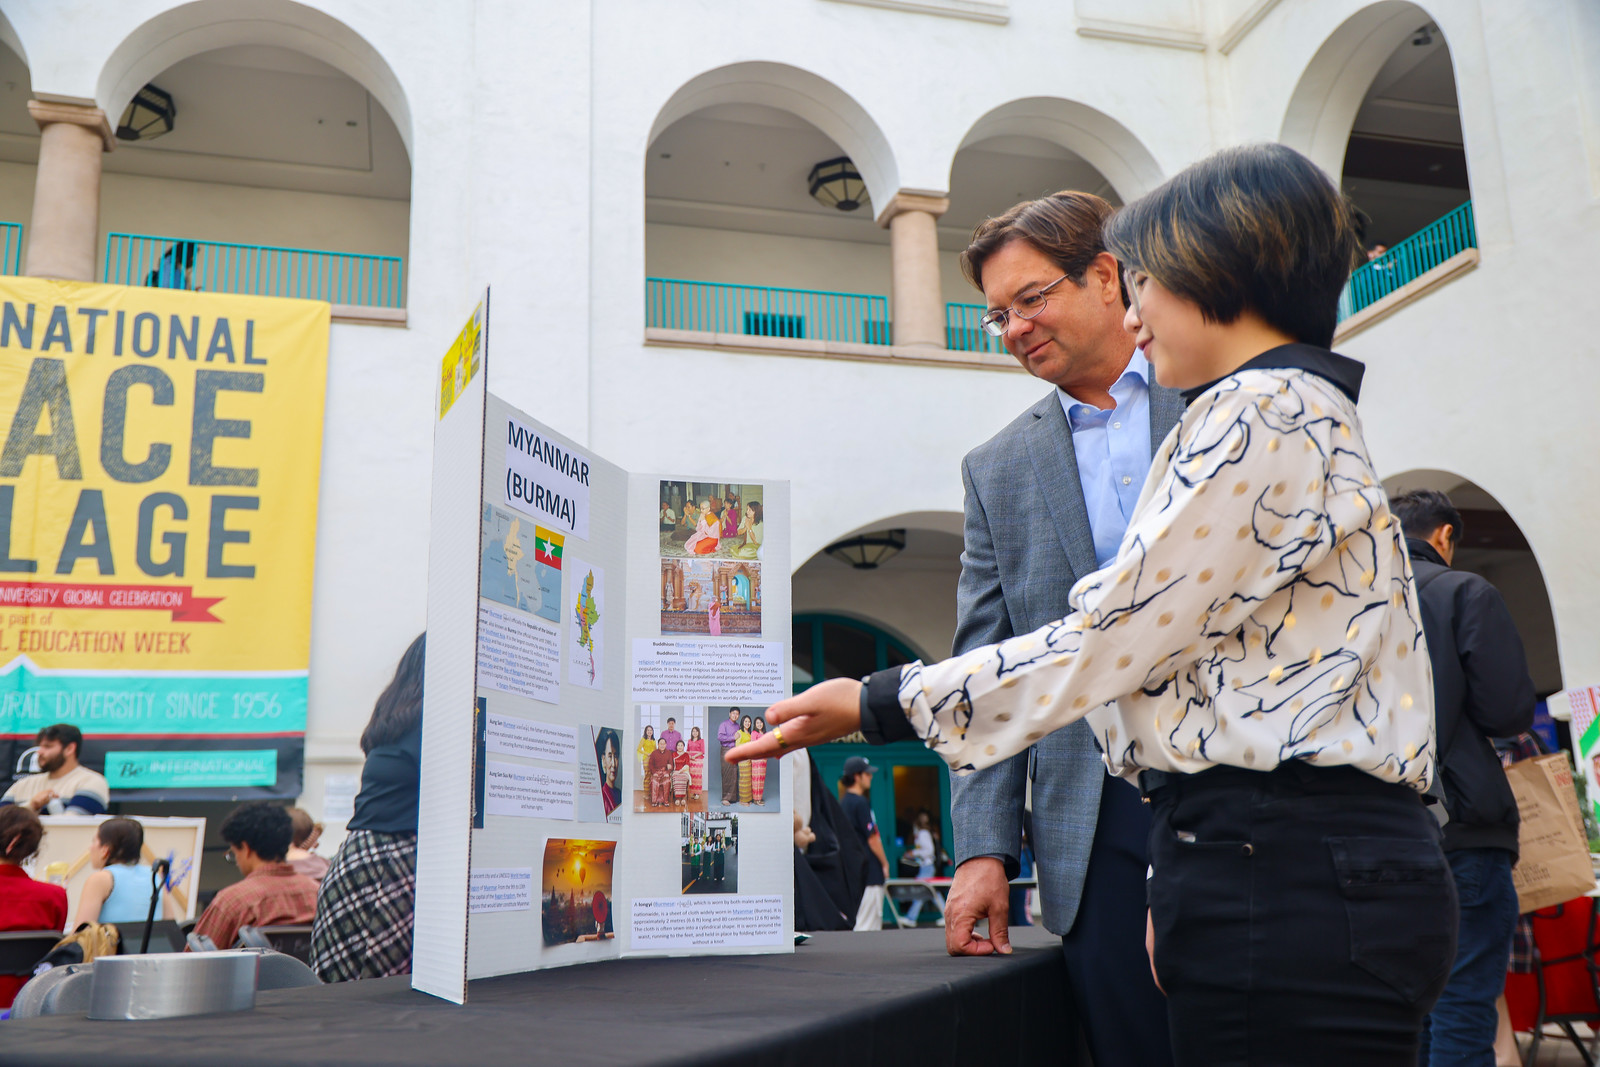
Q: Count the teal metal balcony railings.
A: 5